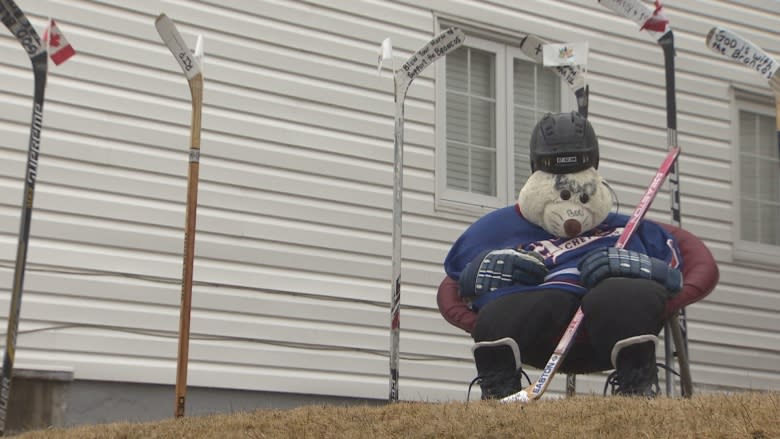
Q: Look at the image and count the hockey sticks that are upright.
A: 6